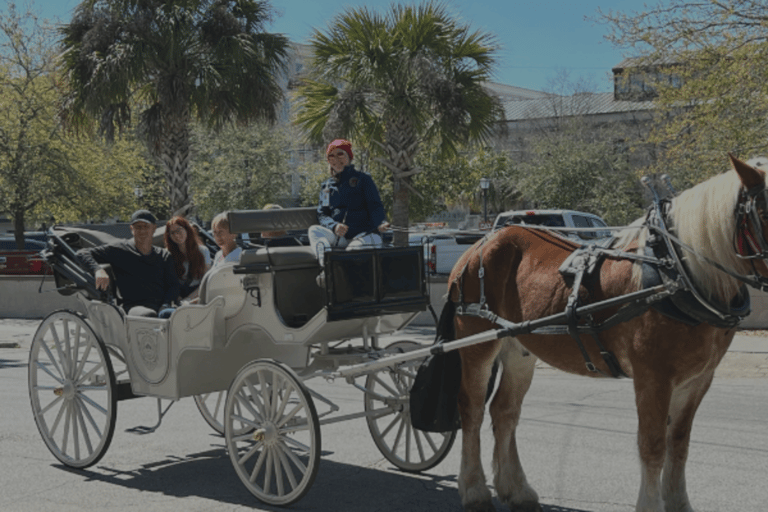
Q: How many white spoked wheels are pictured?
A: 4